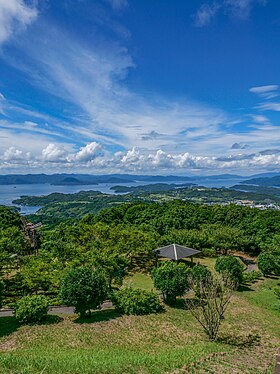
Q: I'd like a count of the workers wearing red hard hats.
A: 0